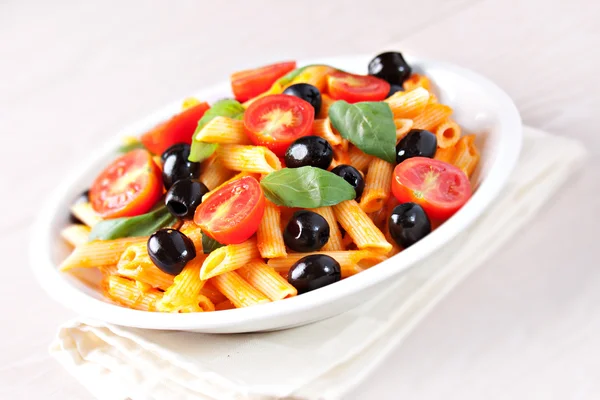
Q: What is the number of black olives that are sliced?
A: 0